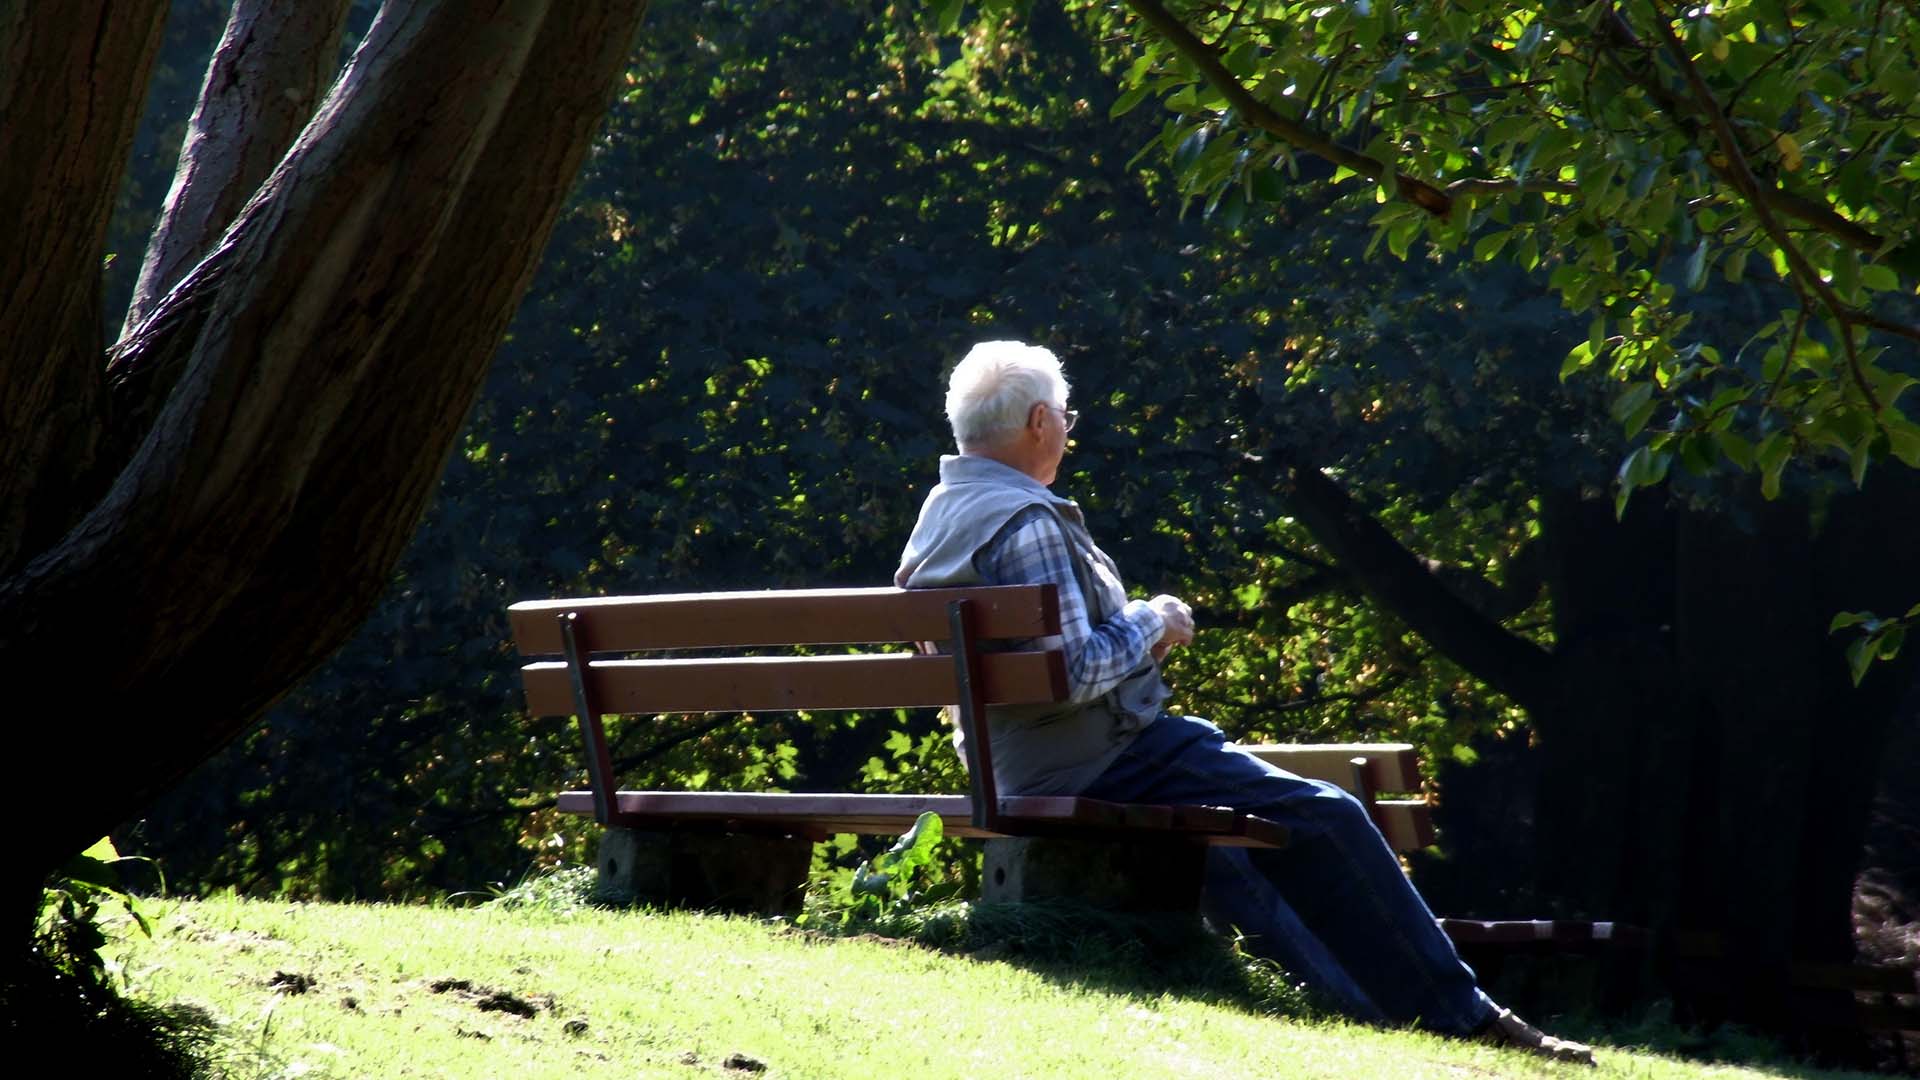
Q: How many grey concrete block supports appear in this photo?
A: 2